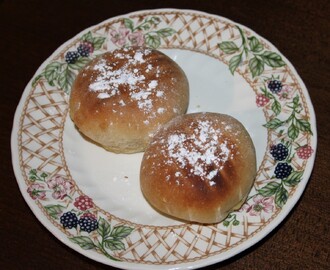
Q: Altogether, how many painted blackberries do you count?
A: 7